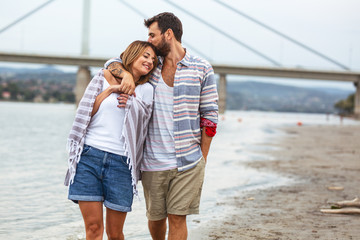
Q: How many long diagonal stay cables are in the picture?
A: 4